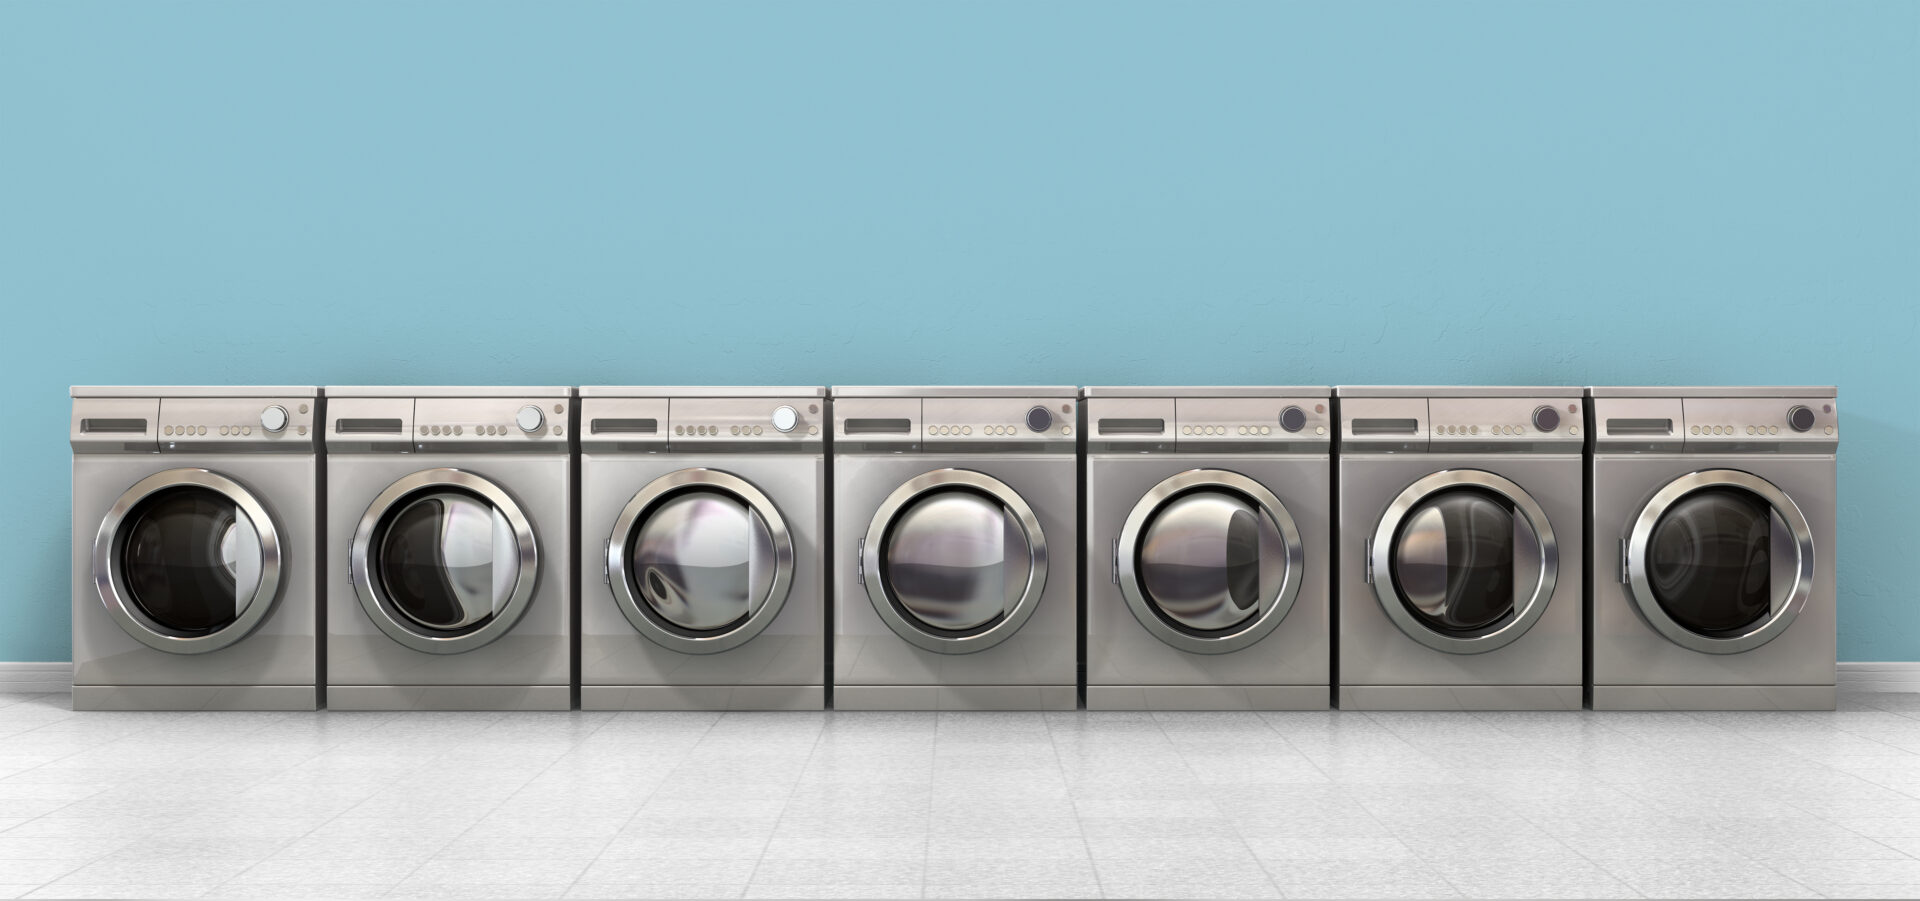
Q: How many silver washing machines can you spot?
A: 7